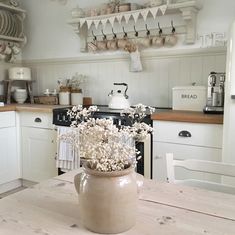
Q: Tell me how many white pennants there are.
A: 11